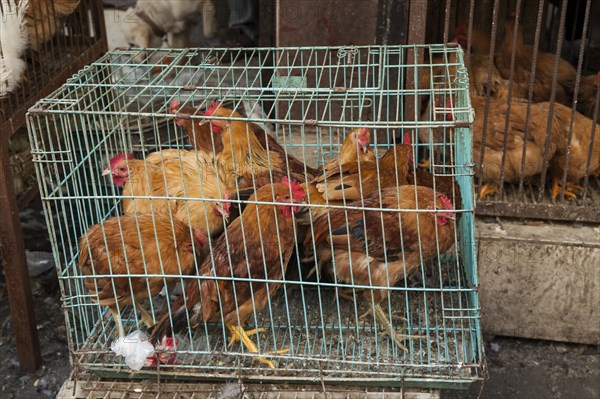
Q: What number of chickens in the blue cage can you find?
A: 9